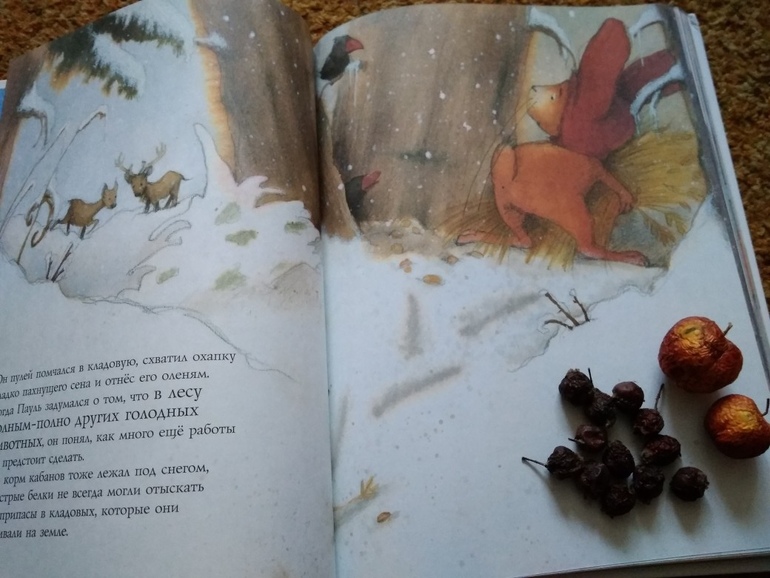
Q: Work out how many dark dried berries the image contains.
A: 12